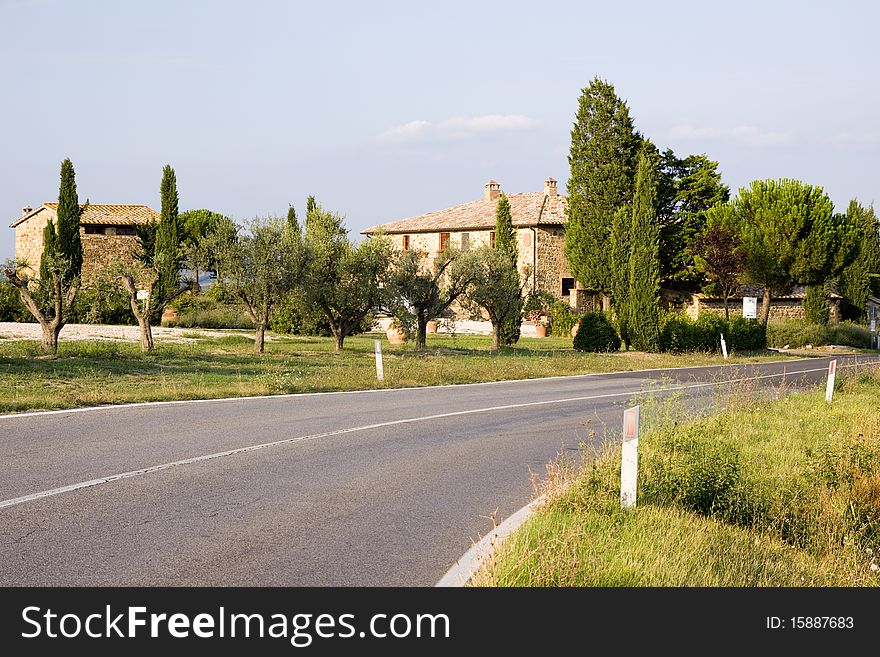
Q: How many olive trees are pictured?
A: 6